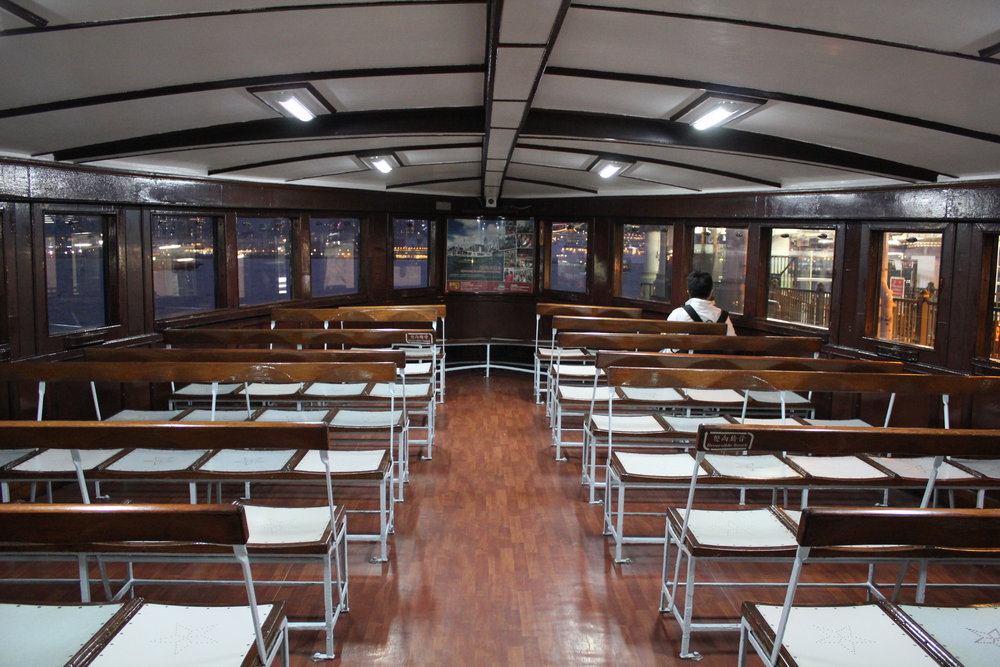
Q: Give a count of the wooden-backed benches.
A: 14